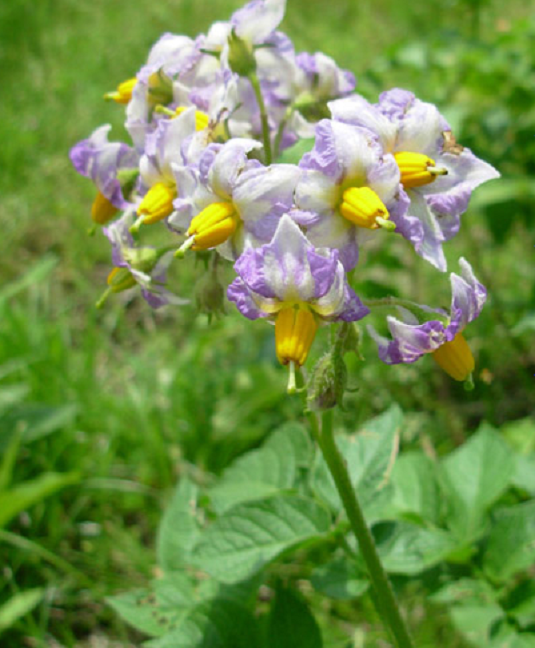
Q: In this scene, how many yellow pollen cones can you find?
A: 10